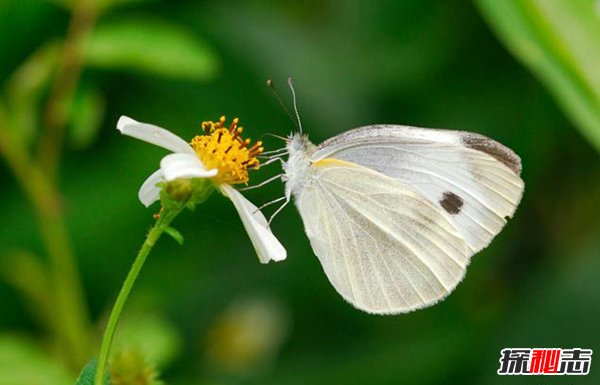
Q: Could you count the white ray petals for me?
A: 4